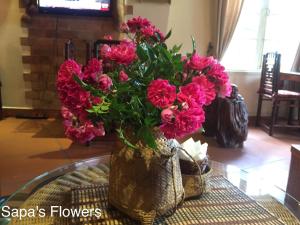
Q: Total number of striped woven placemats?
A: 1